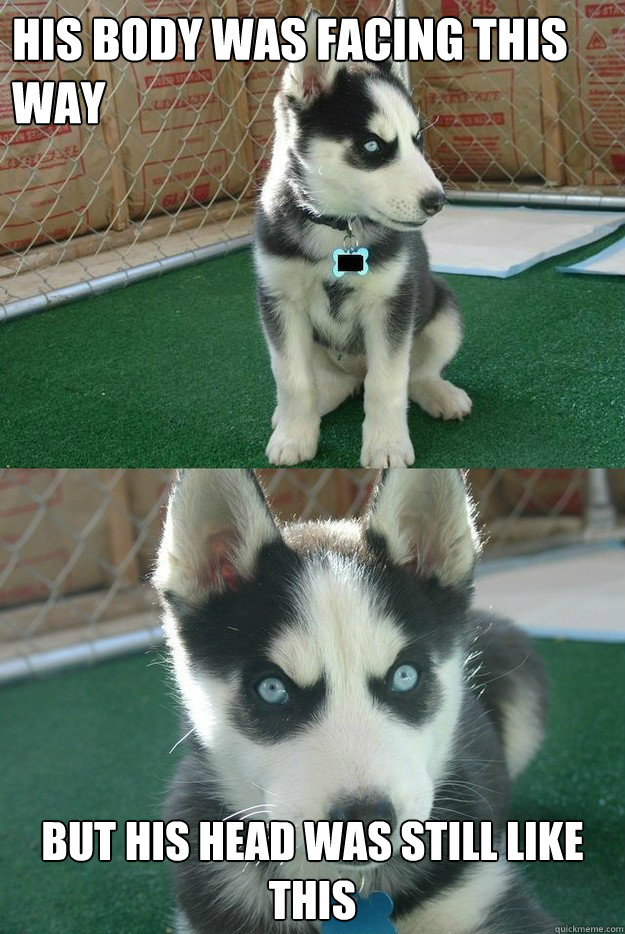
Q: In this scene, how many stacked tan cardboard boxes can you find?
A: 0